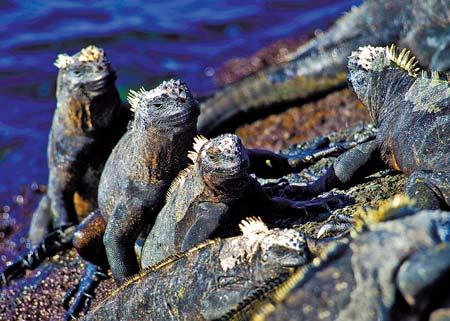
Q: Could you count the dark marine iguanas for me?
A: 7